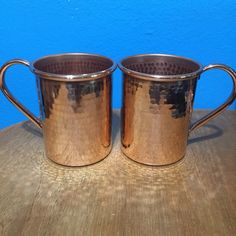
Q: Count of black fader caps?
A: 0